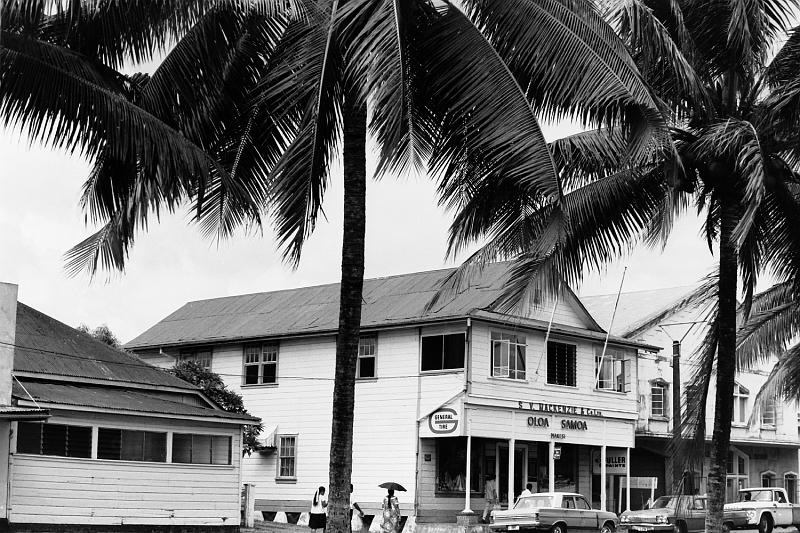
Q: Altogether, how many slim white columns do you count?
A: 5